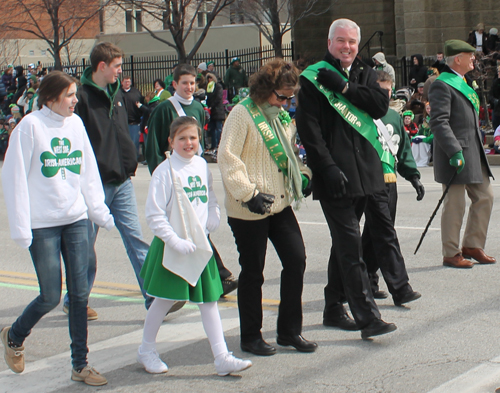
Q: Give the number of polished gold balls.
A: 0